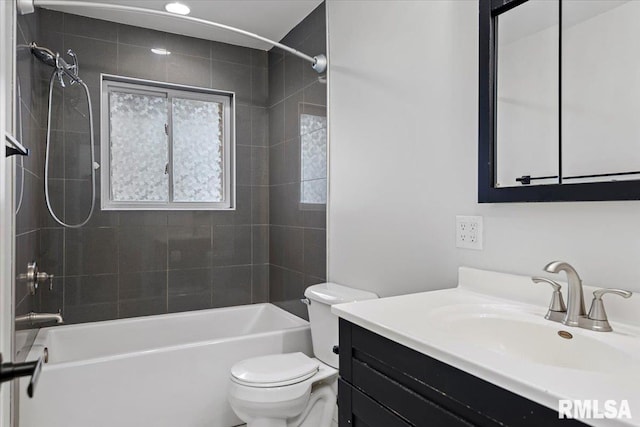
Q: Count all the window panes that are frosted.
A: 2